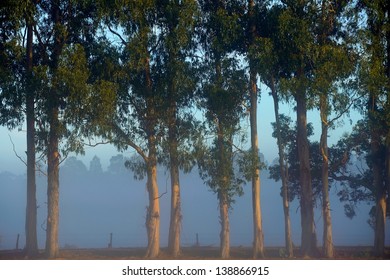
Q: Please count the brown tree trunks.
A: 10